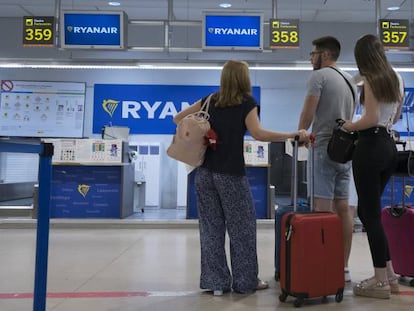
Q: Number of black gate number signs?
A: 3